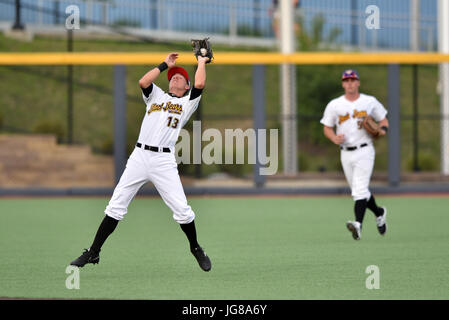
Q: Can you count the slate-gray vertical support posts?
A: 3